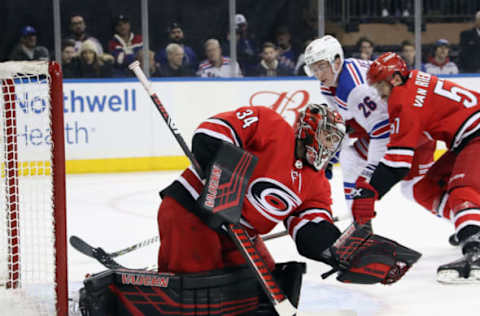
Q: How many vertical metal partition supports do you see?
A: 5